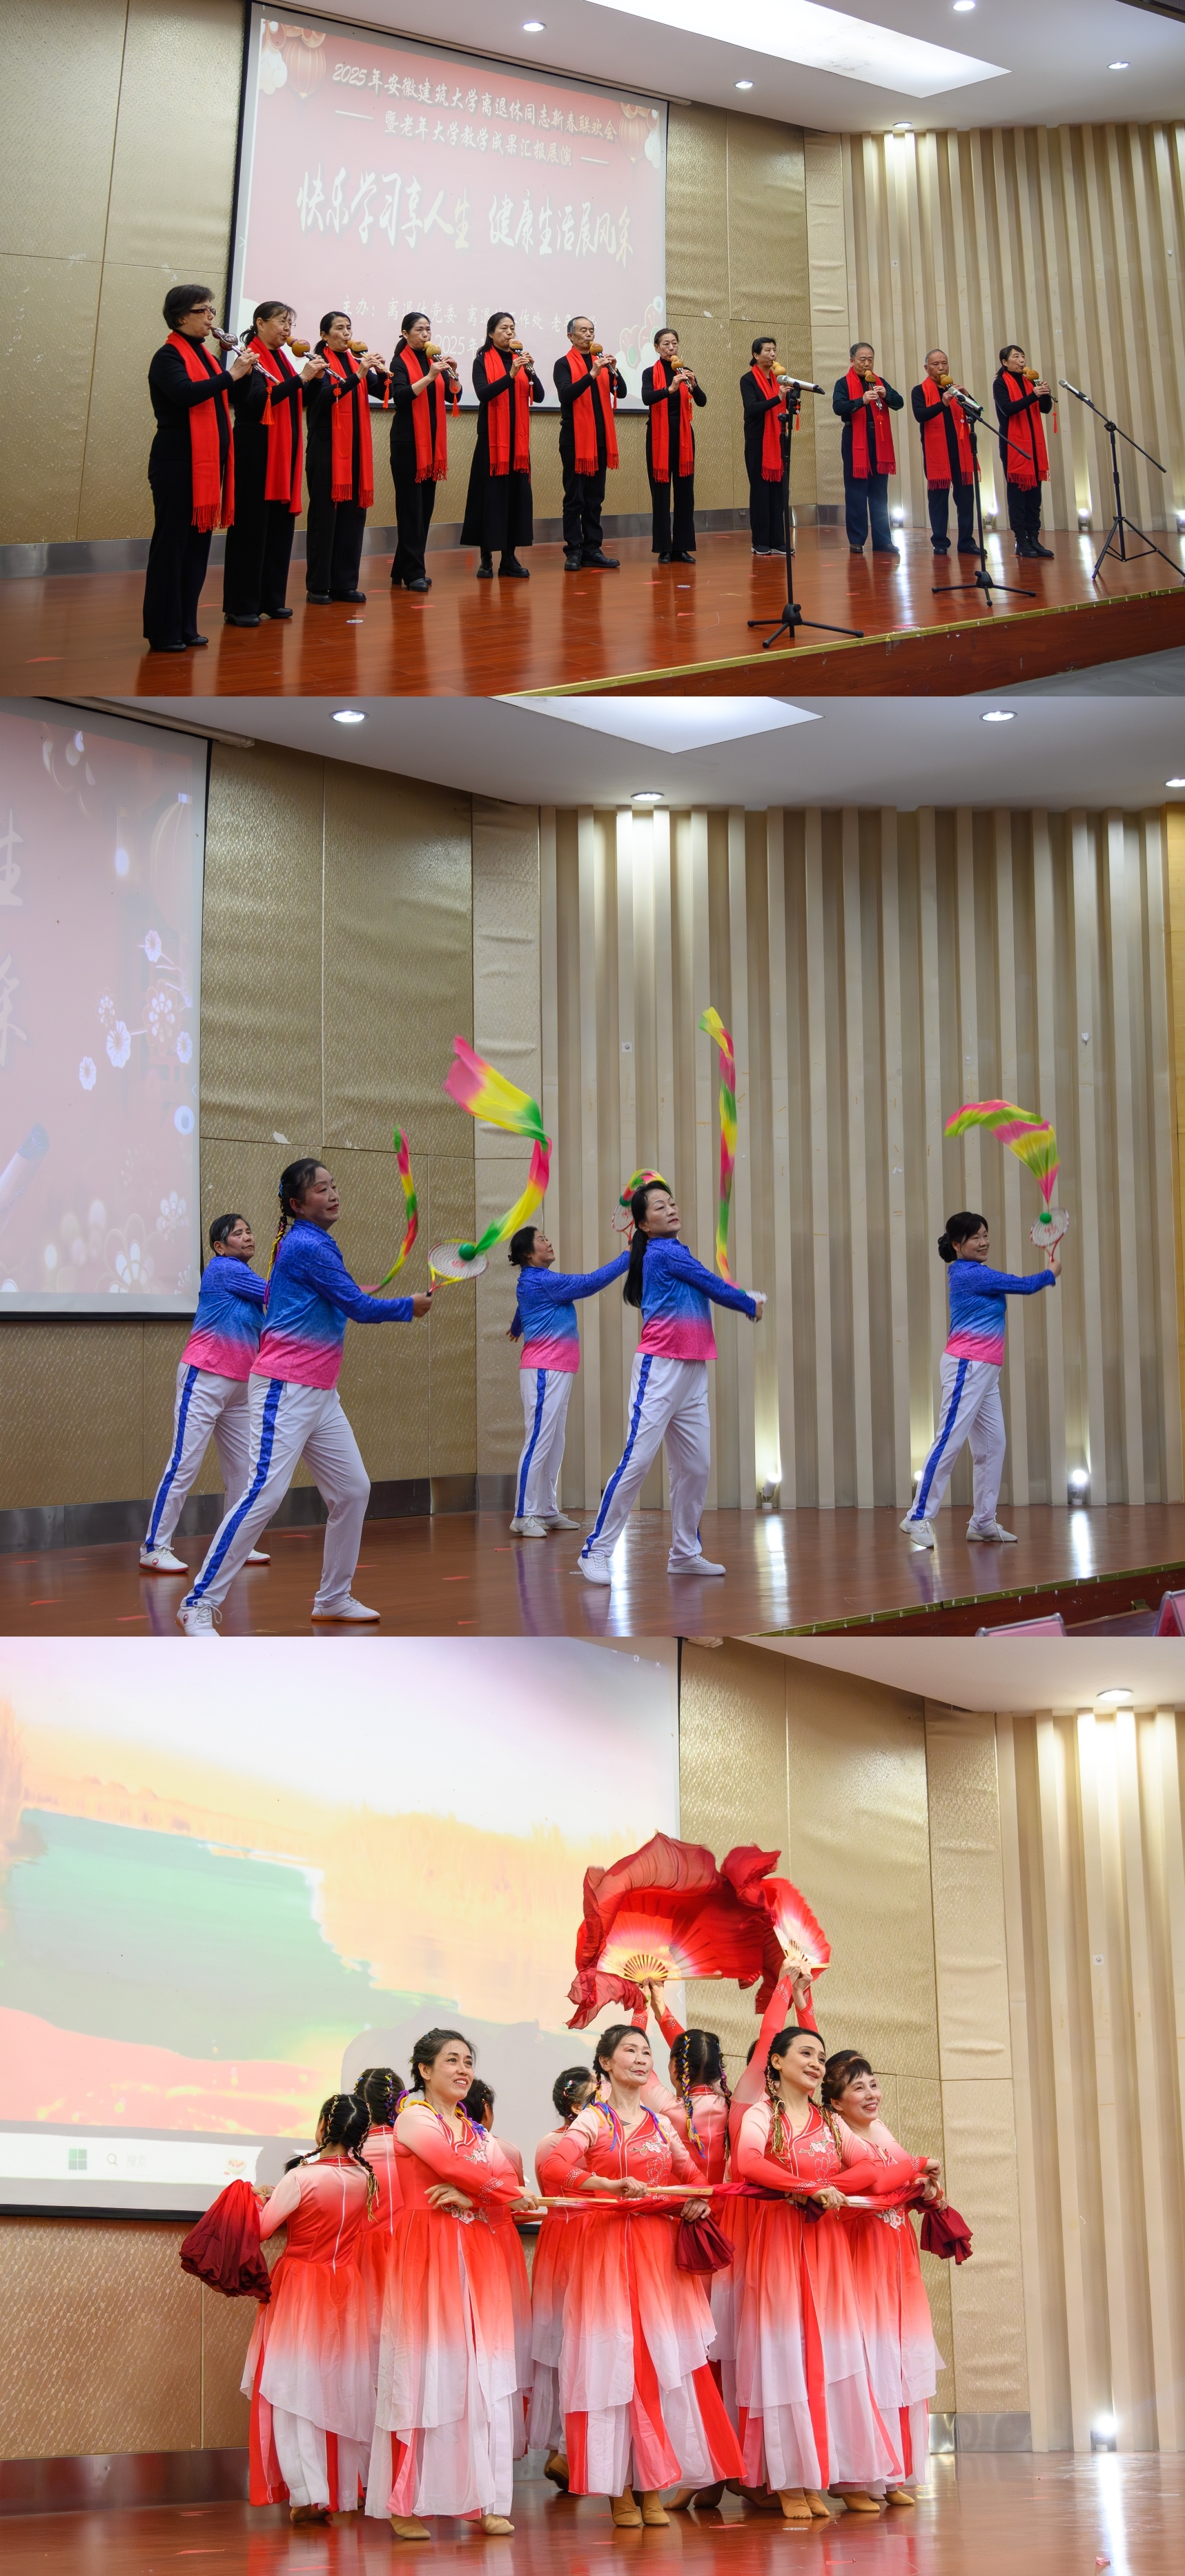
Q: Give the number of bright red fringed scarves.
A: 11